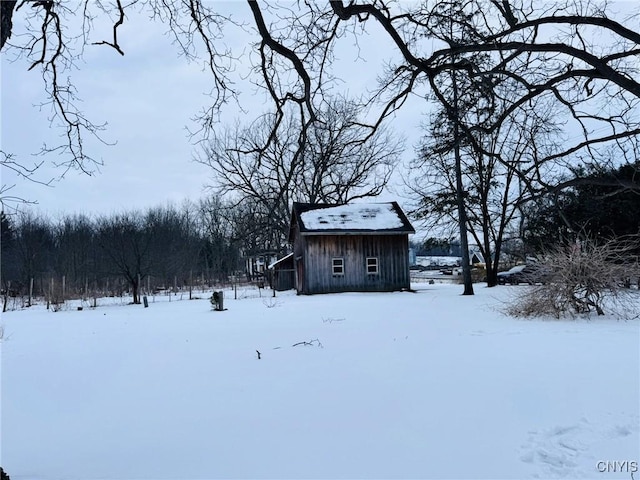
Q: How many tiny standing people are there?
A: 0